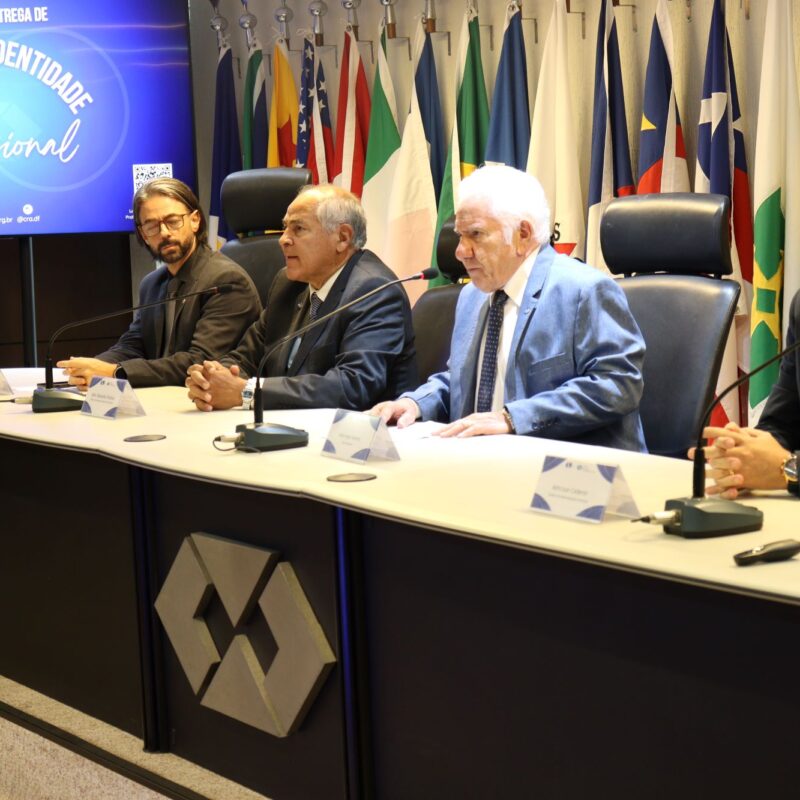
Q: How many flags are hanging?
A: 14